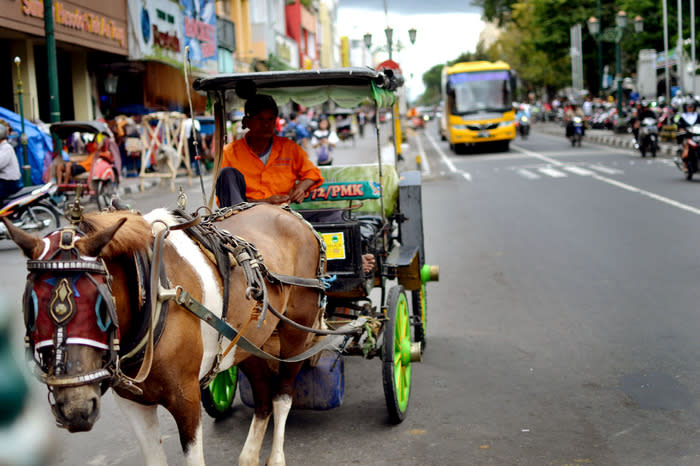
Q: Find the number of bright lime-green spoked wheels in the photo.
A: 3